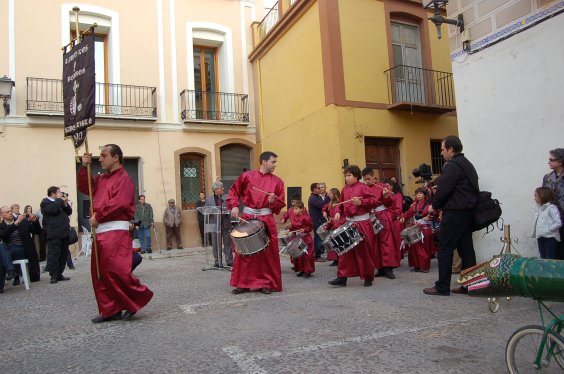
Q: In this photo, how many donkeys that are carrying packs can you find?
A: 0